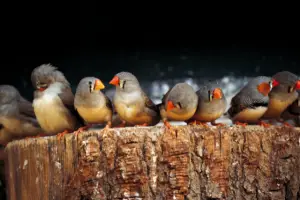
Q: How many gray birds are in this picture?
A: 8